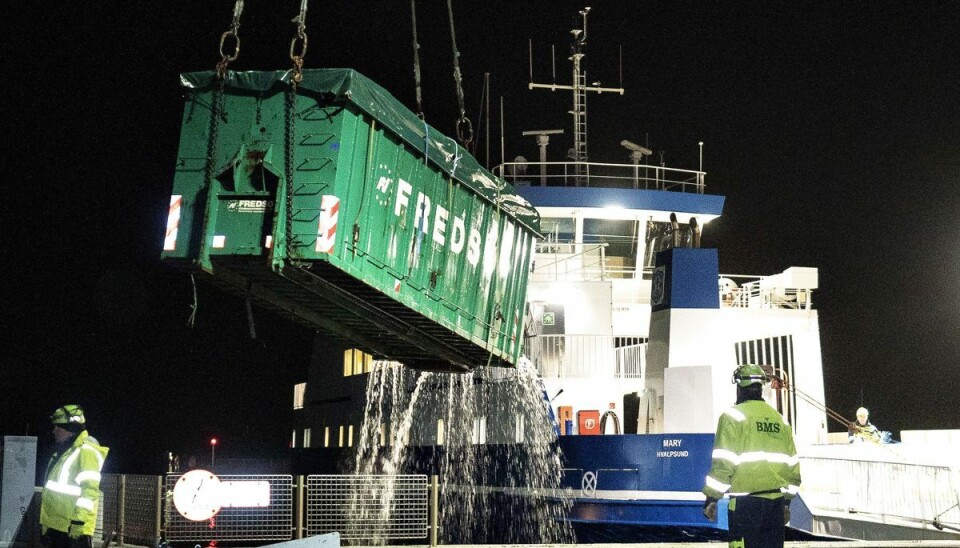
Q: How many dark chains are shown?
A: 2